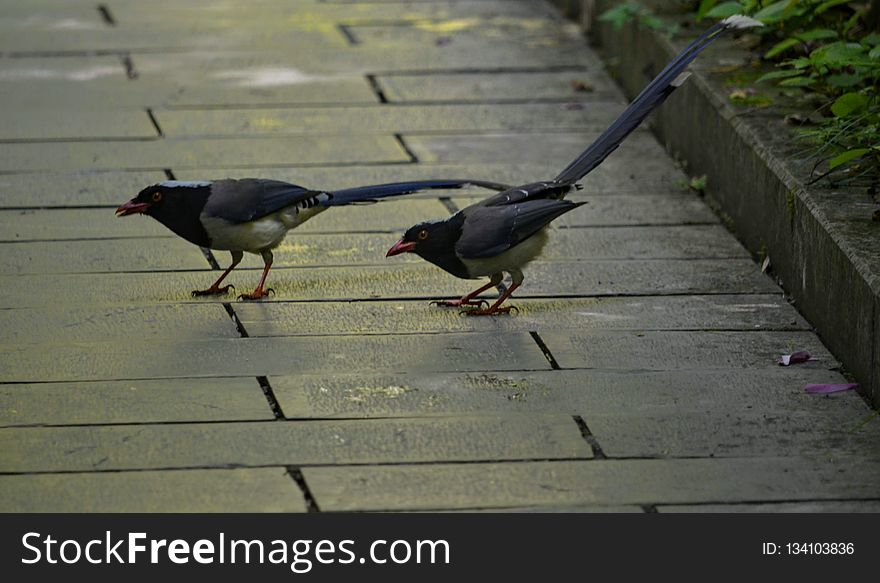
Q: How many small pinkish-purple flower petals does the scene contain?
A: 2